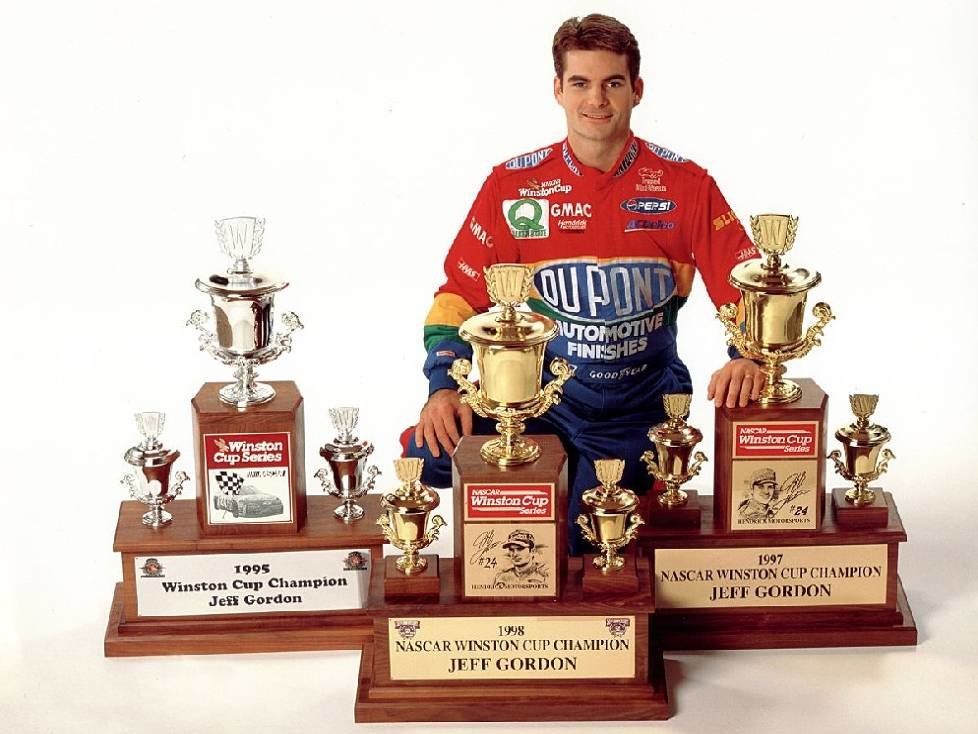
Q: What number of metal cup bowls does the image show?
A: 9